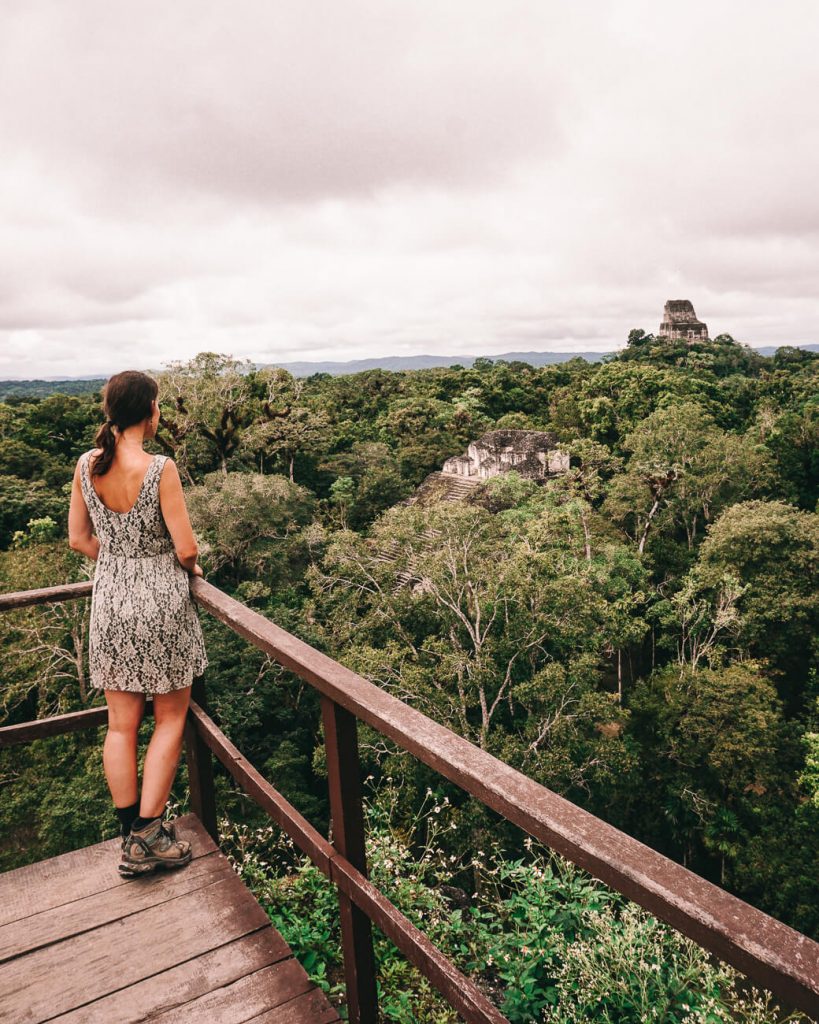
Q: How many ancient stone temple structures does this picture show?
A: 2